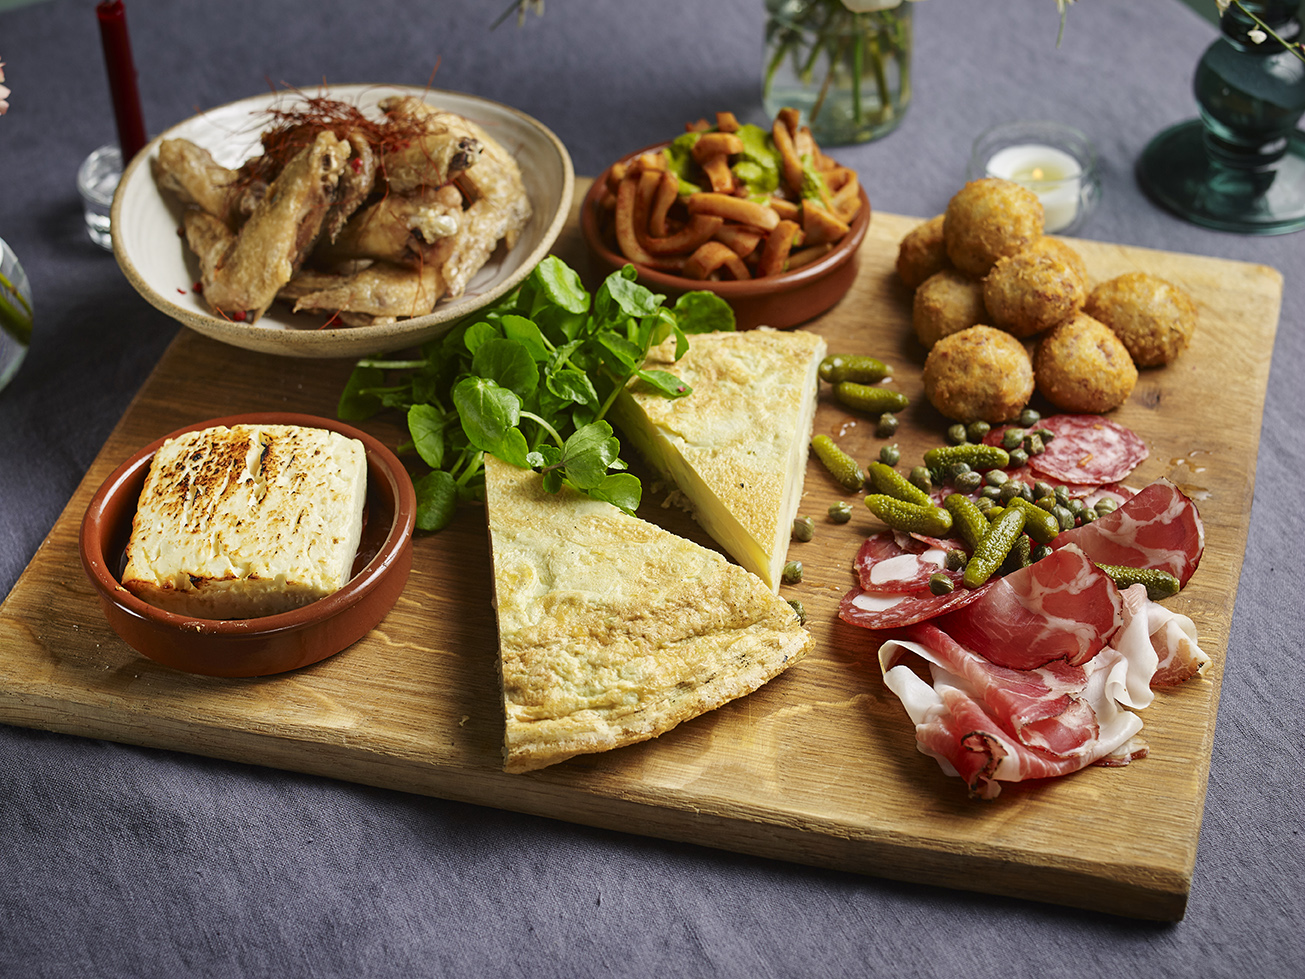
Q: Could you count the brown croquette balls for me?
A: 8